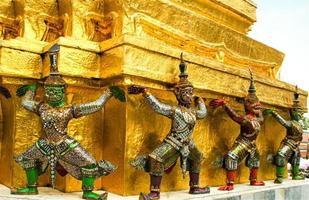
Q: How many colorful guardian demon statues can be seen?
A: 4